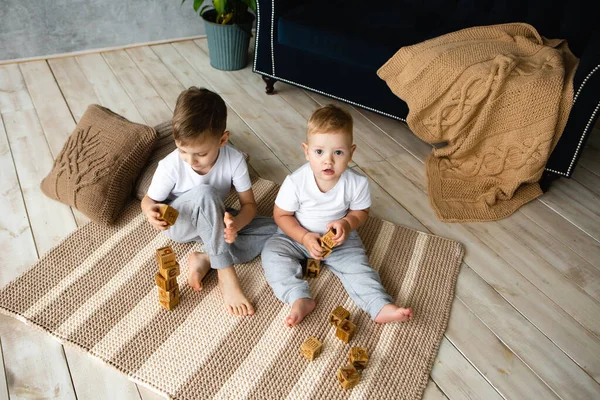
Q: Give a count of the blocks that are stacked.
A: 5